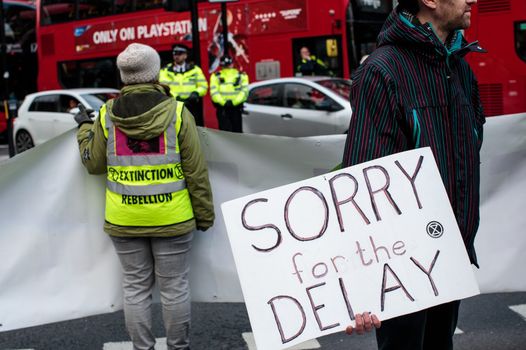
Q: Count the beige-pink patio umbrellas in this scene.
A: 0